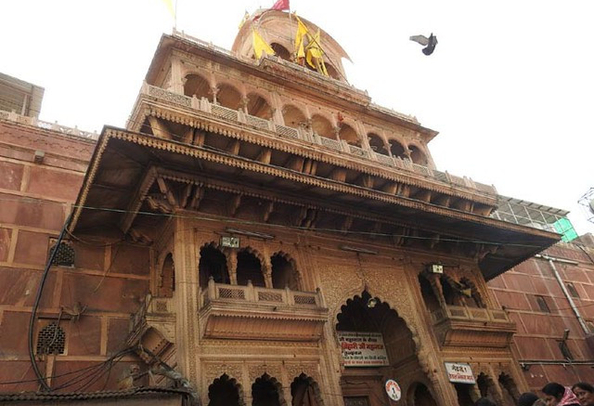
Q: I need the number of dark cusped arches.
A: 13